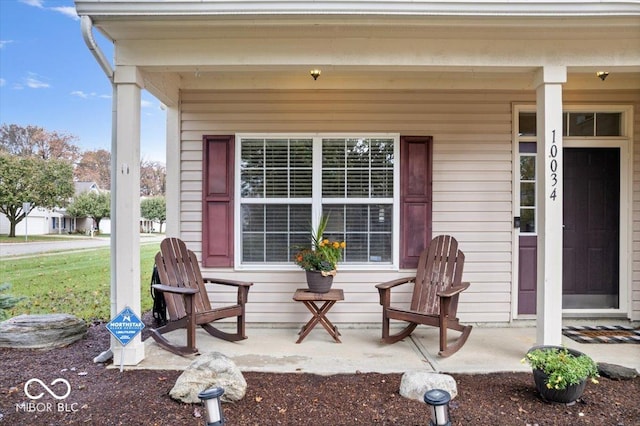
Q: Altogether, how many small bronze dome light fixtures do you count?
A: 2